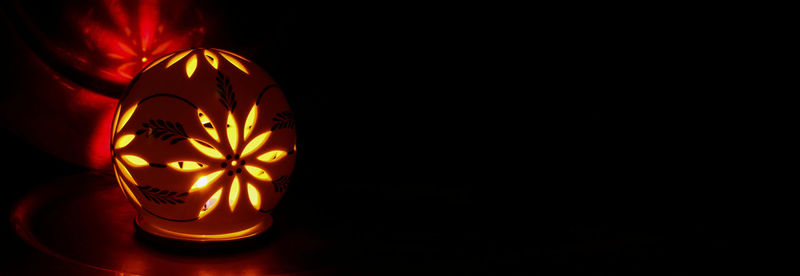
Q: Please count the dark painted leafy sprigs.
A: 5